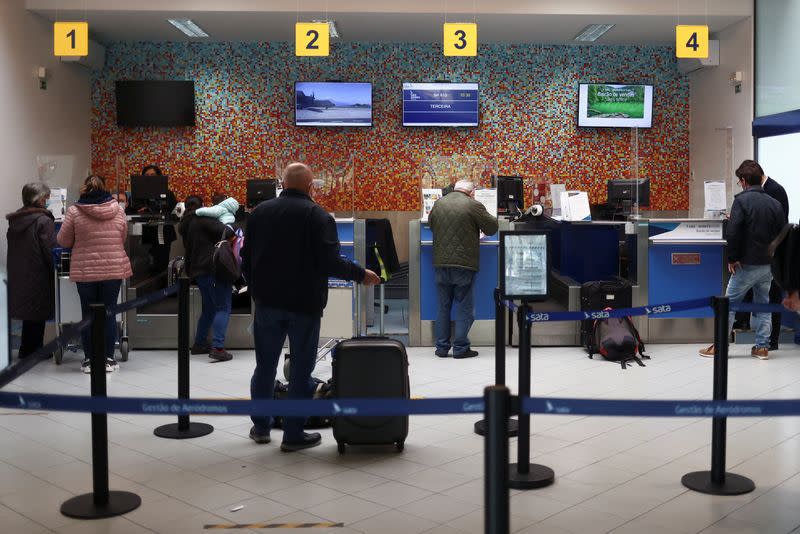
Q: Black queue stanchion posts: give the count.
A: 6